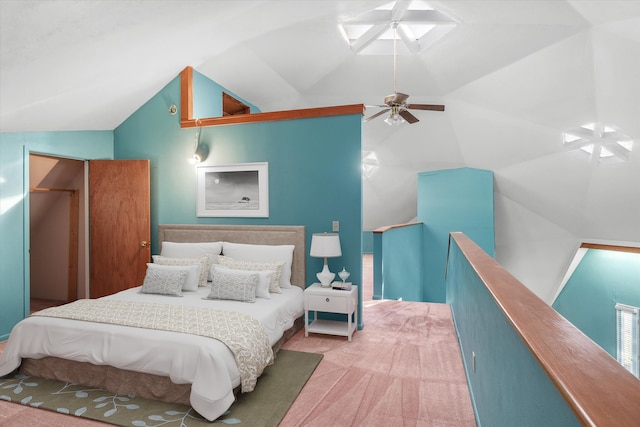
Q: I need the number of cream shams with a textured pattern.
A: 2